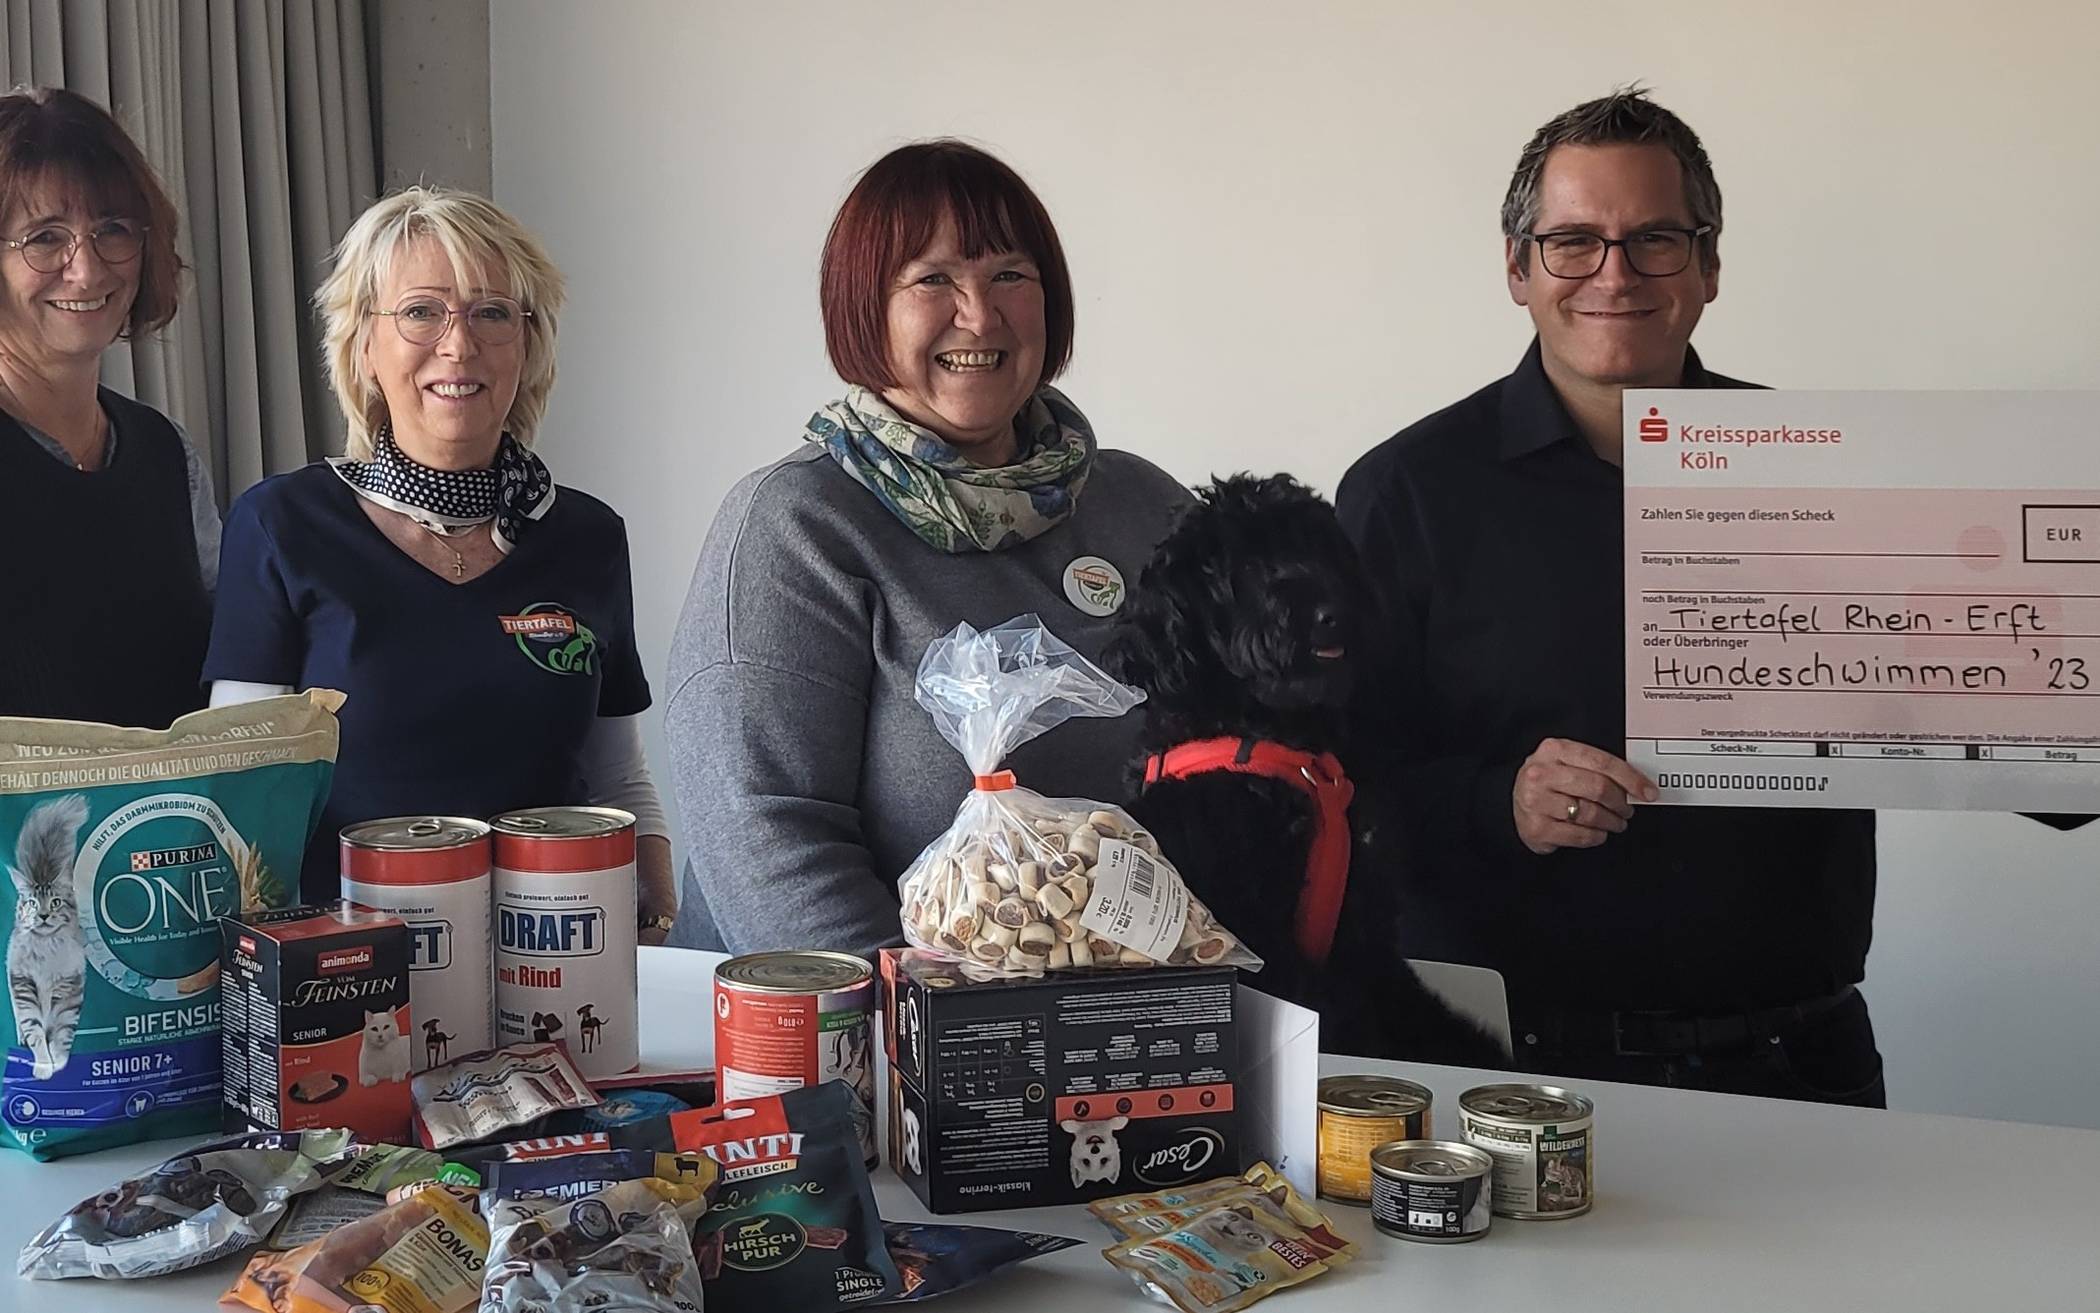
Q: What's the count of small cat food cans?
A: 3